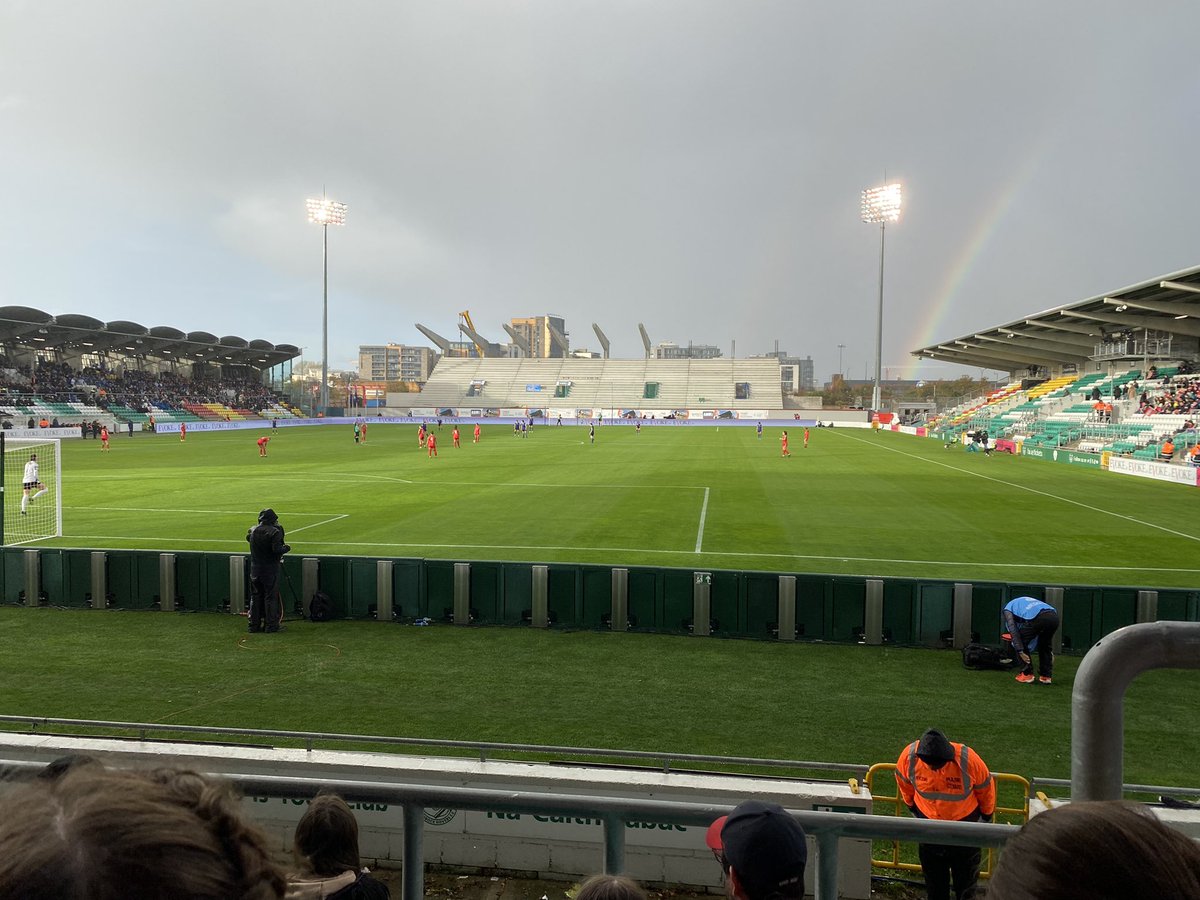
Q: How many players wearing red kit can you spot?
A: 10